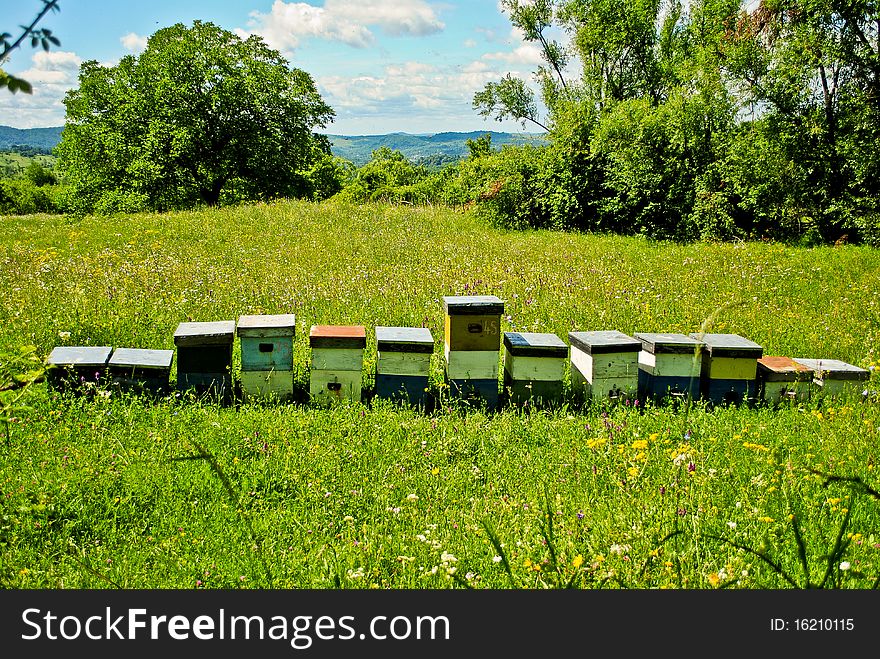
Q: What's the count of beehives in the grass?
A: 13